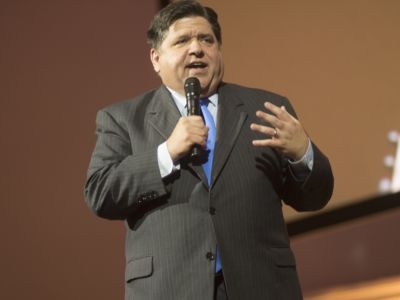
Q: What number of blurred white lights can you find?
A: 3